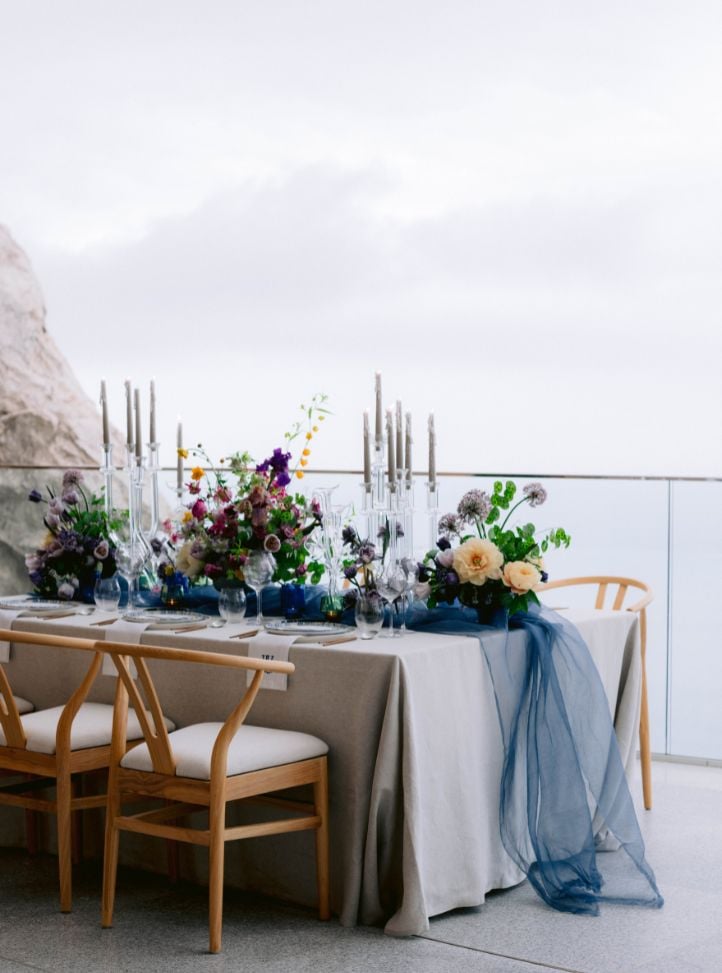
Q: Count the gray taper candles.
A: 11